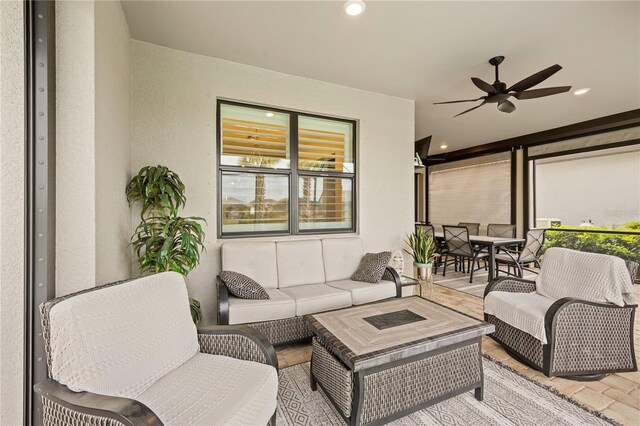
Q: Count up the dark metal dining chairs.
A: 5